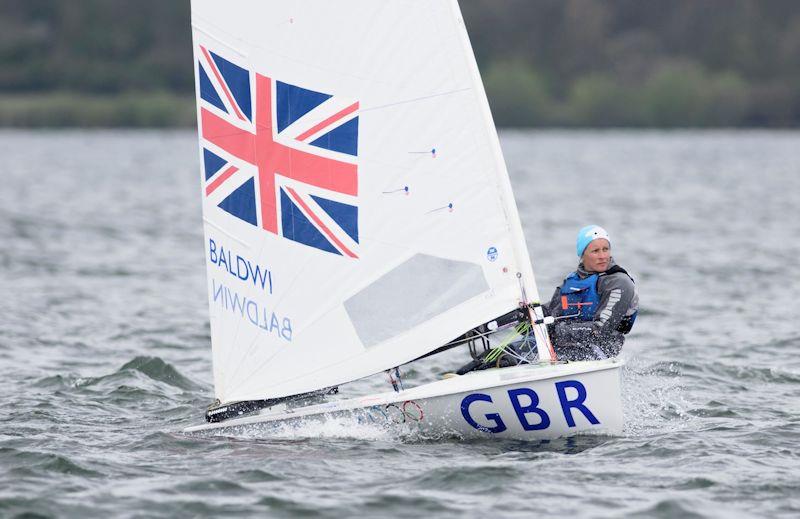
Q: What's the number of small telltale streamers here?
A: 3